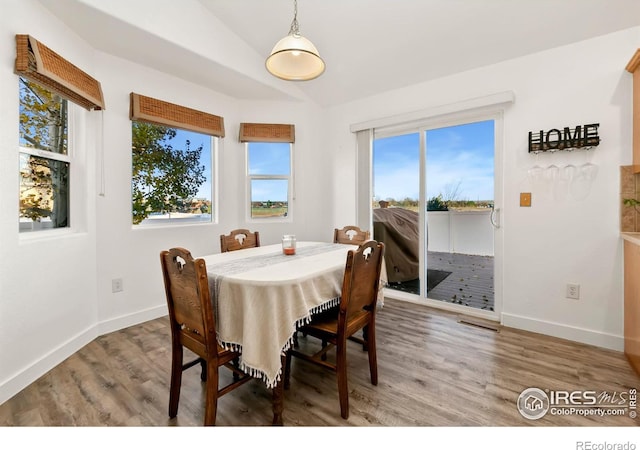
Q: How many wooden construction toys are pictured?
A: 0